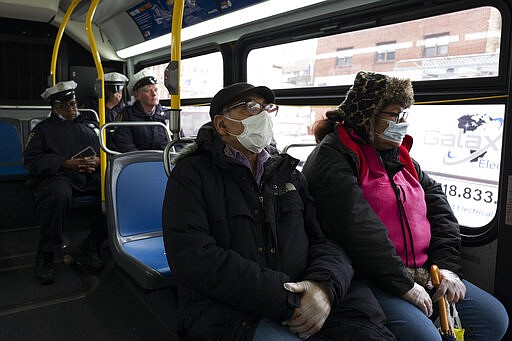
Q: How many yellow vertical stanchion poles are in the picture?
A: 3